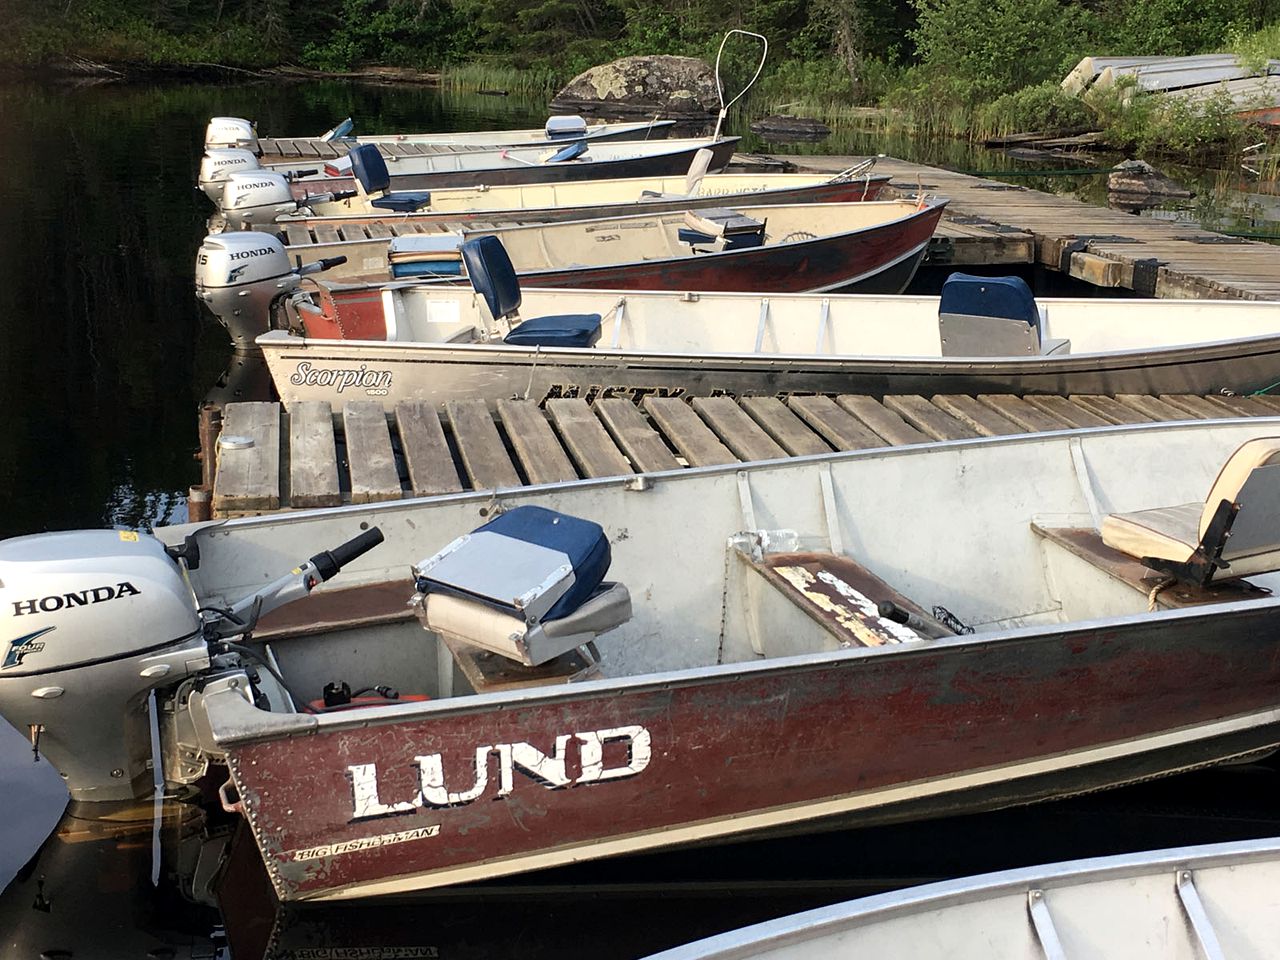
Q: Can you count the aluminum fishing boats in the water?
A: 7